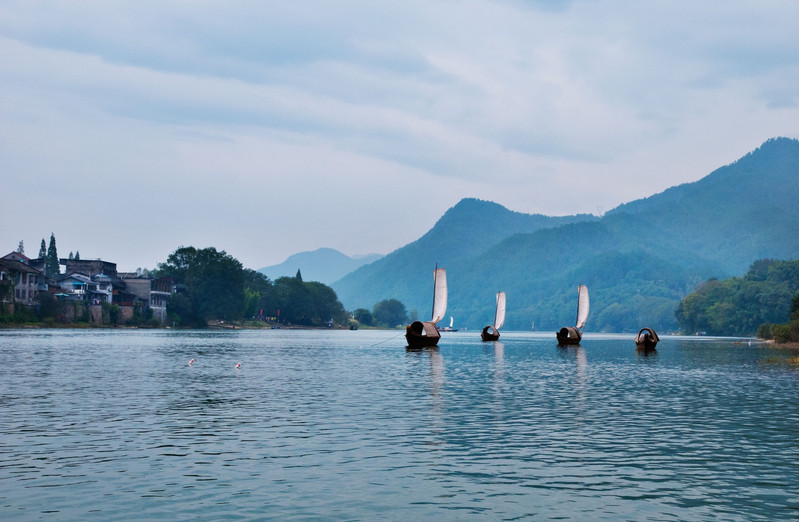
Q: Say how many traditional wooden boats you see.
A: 4